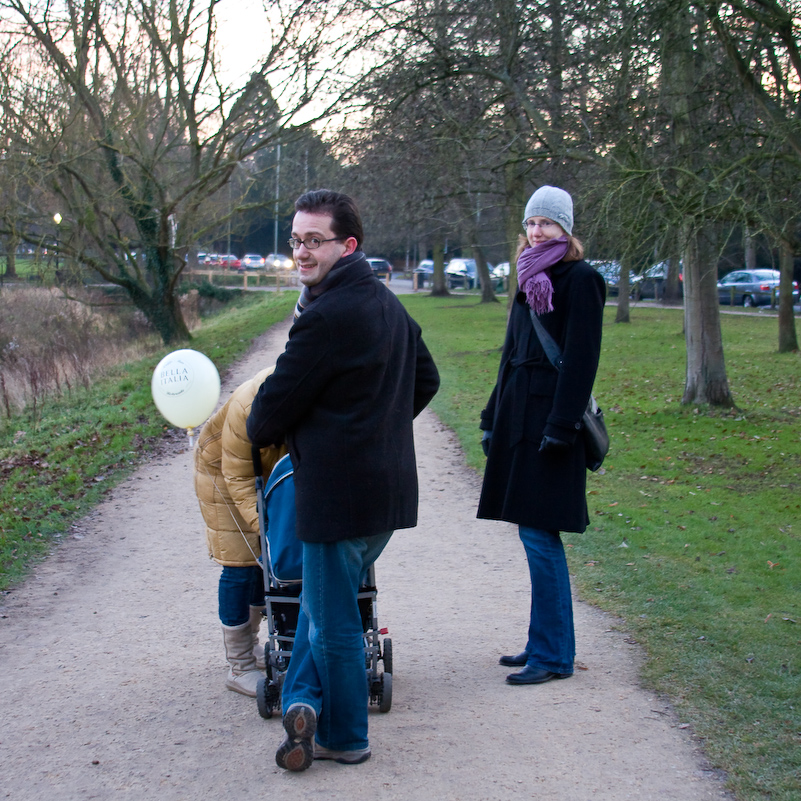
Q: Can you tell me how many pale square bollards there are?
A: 2